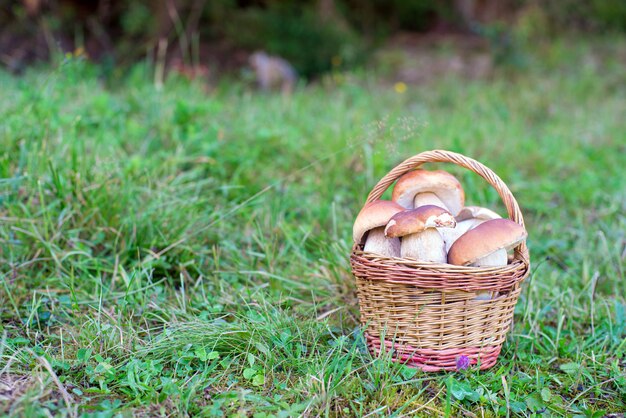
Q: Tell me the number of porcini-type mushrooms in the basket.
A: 5